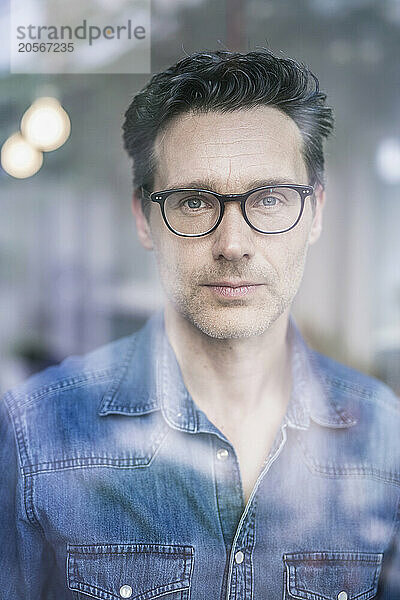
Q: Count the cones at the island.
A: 0